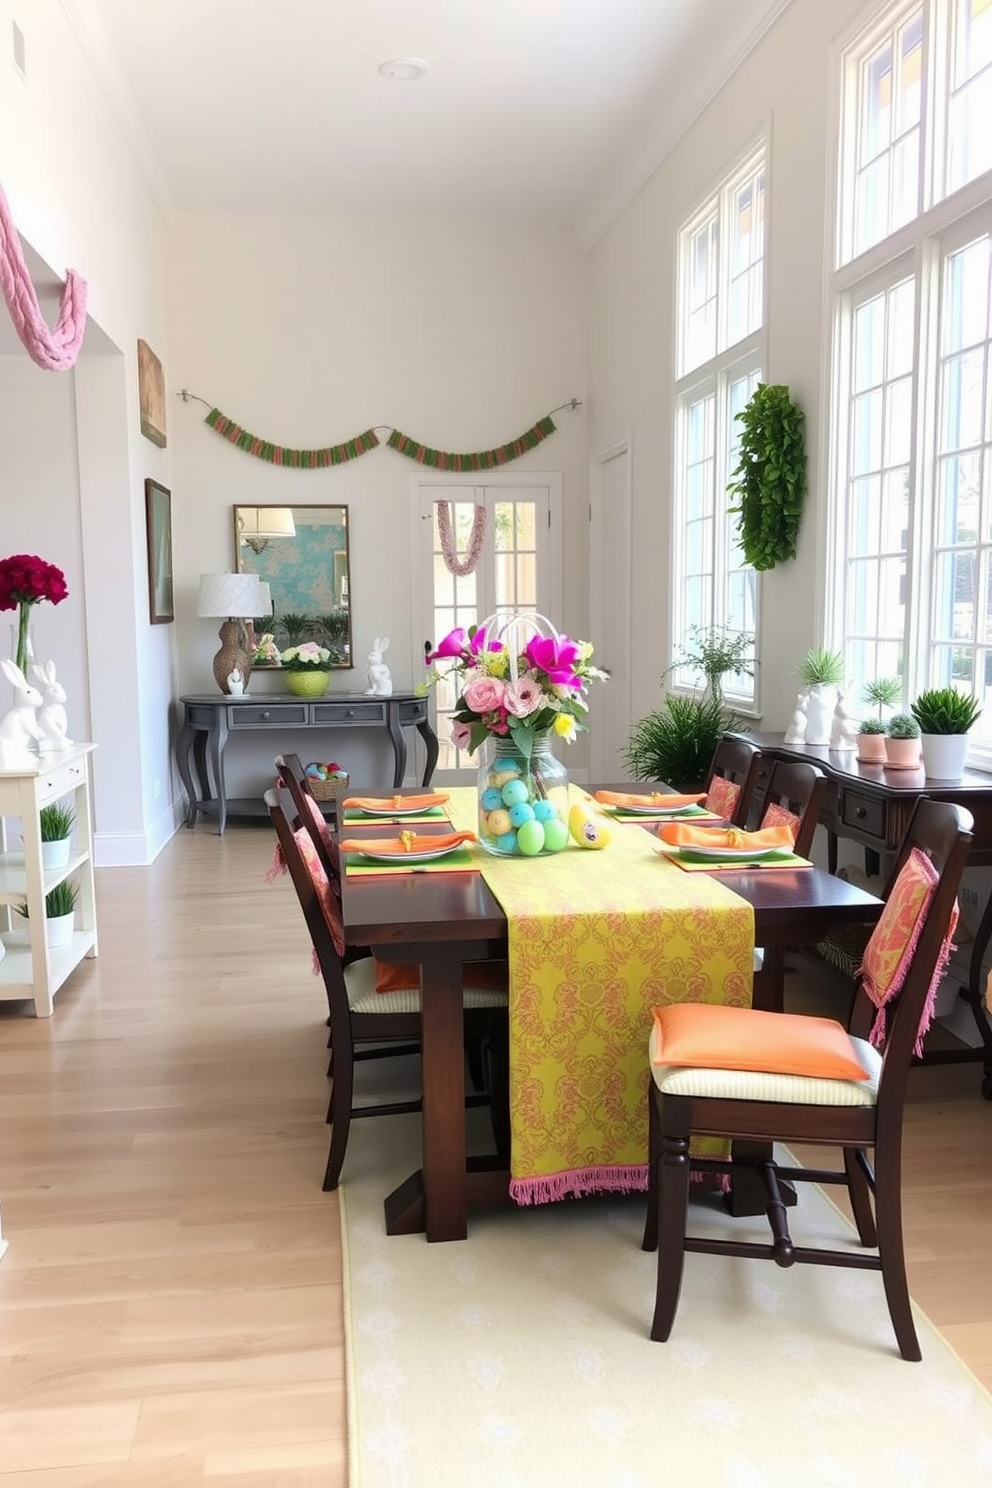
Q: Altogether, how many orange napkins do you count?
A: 4